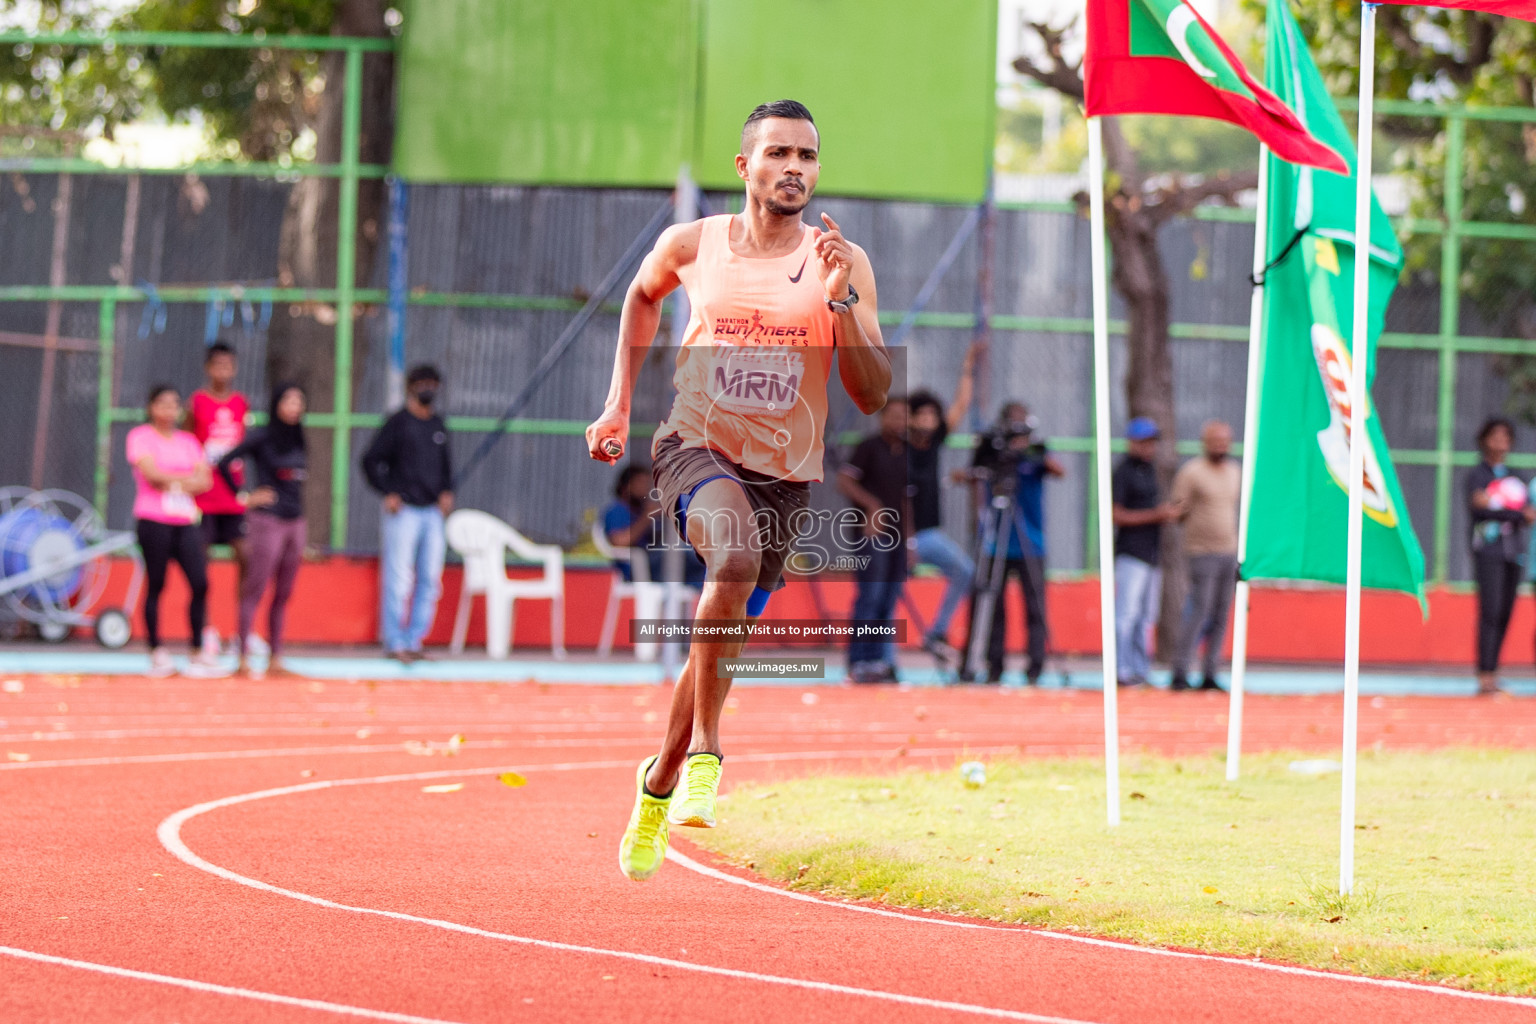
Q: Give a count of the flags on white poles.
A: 3